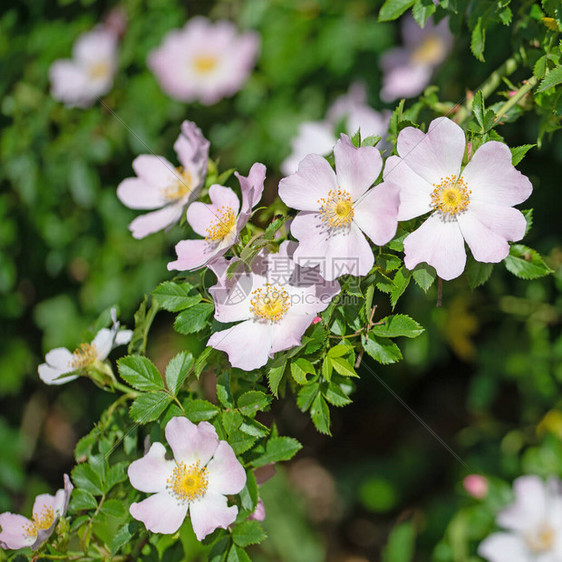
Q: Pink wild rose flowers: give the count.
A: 13